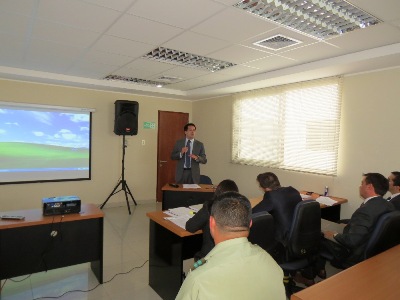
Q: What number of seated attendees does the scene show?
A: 5